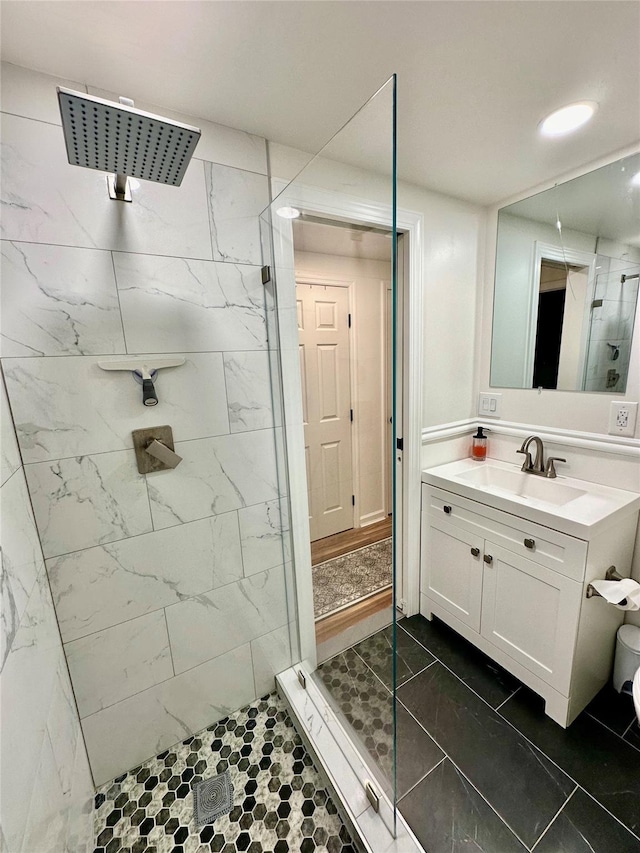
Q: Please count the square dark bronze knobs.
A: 4